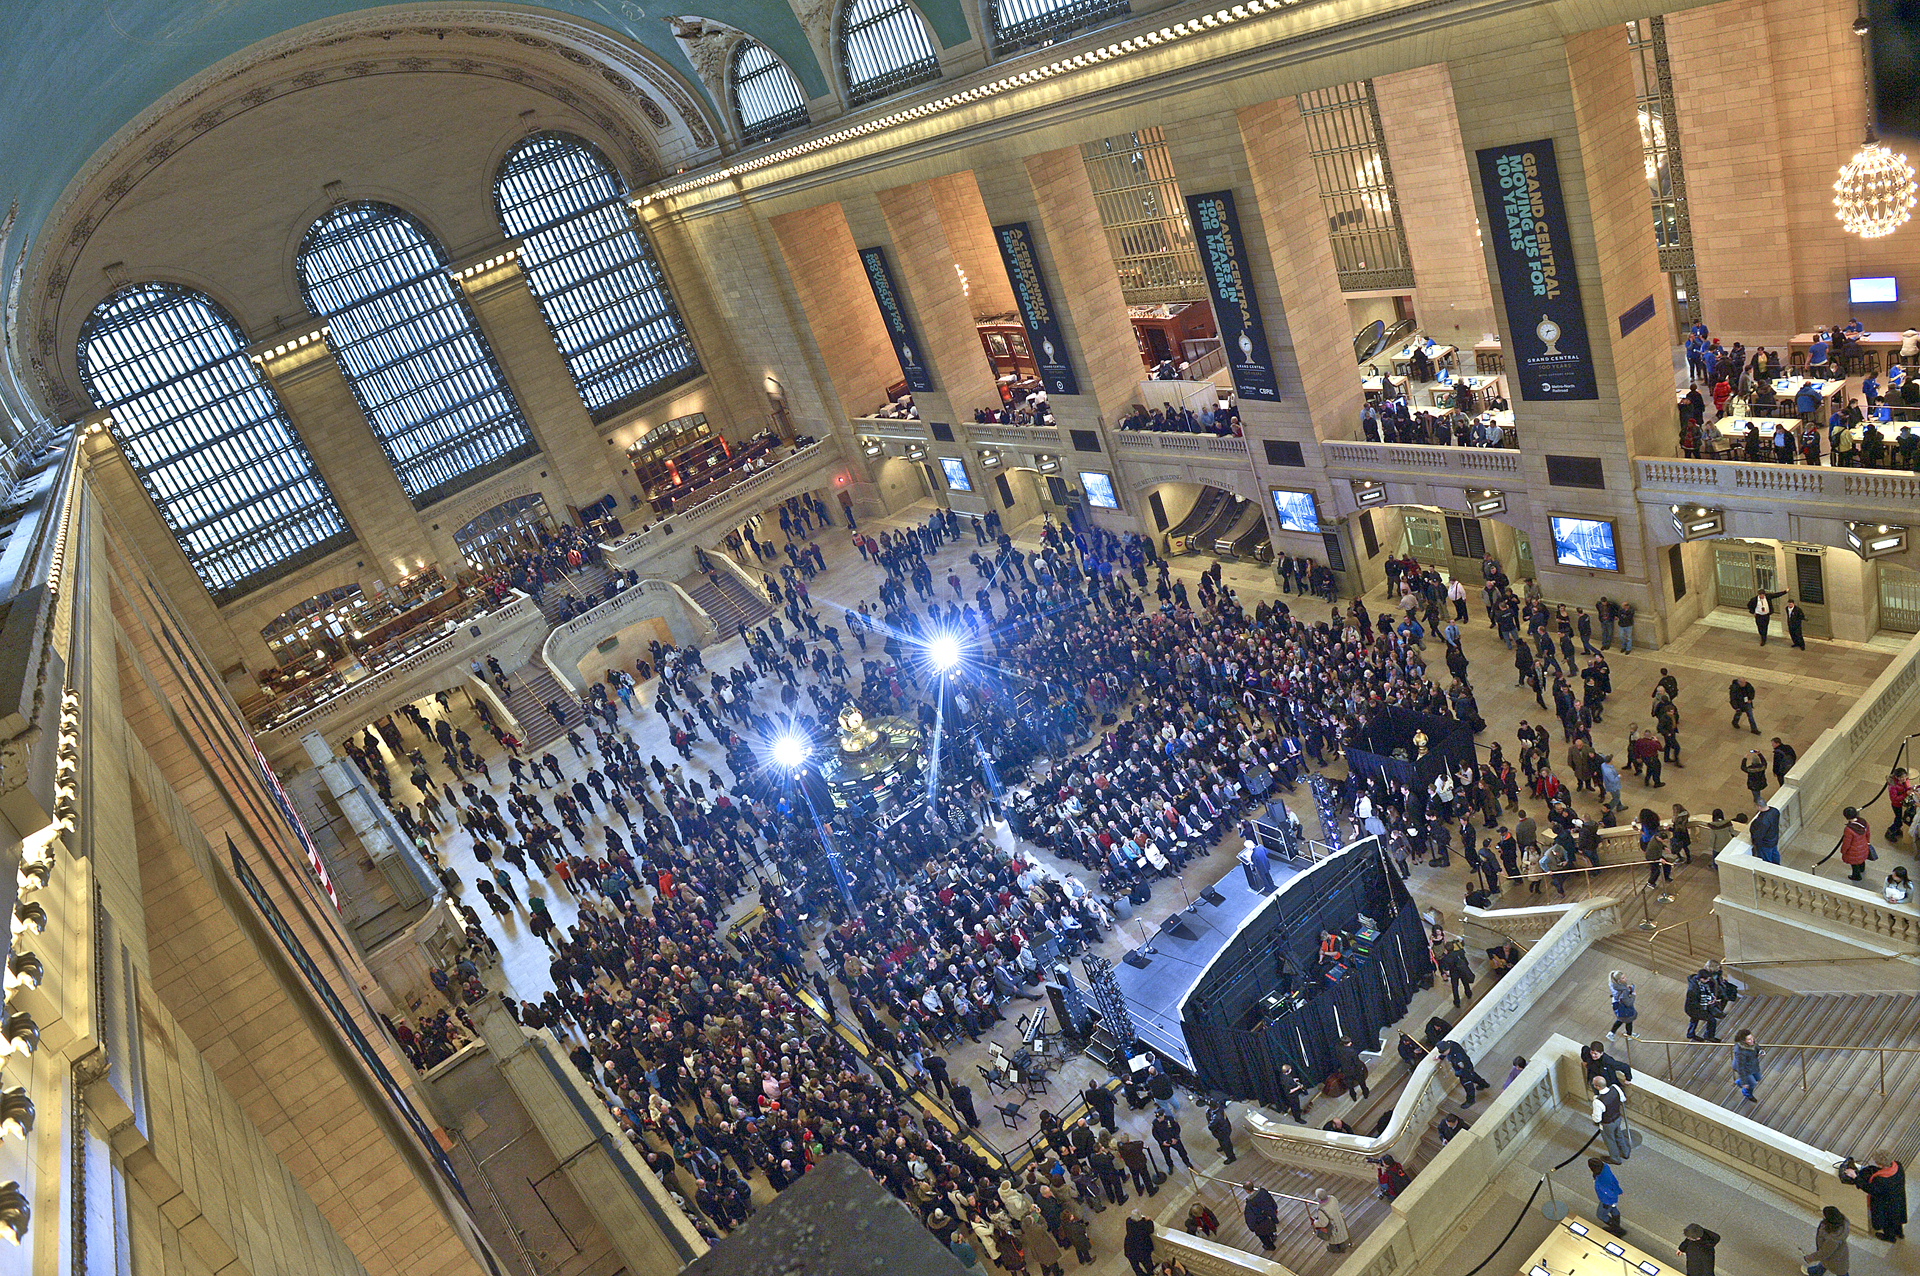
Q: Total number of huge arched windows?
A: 3